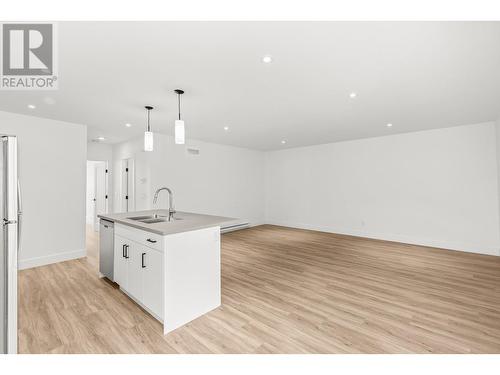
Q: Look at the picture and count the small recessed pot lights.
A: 8